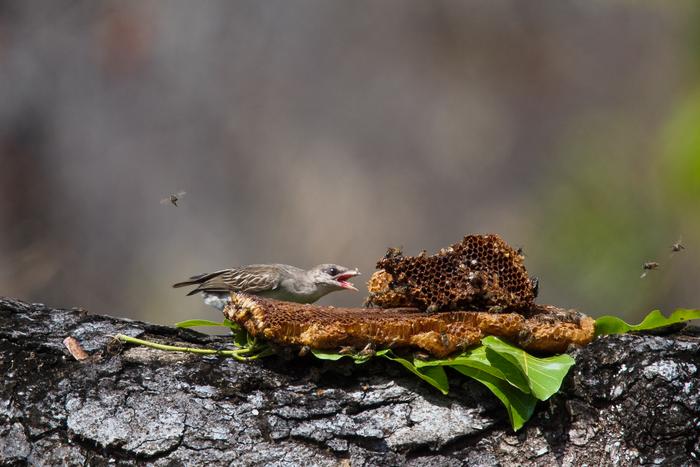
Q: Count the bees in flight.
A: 3